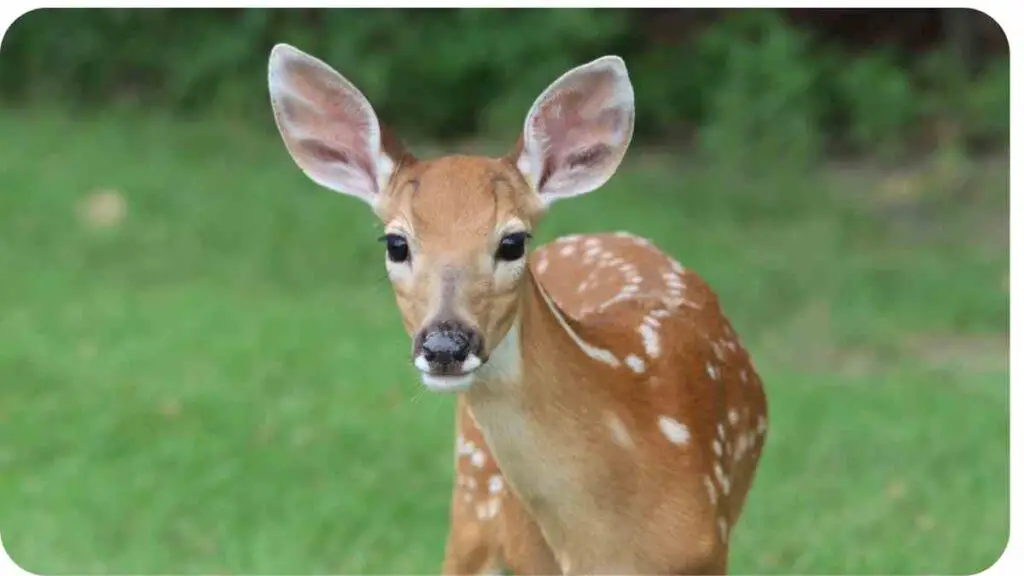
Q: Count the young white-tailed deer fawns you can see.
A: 1